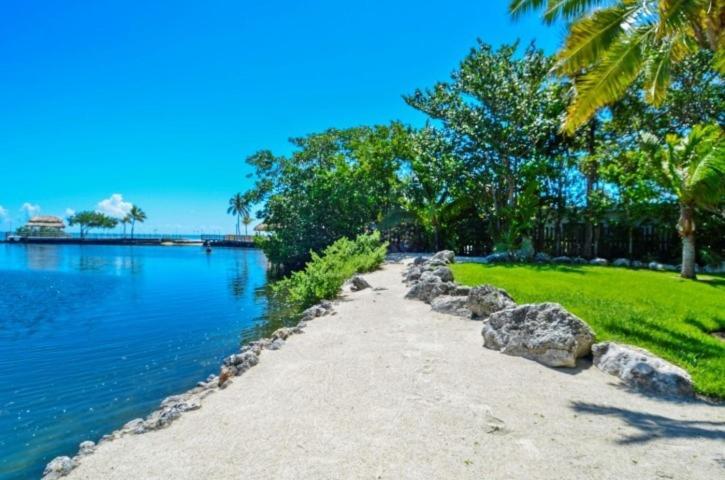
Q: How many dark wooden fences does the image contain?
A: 1